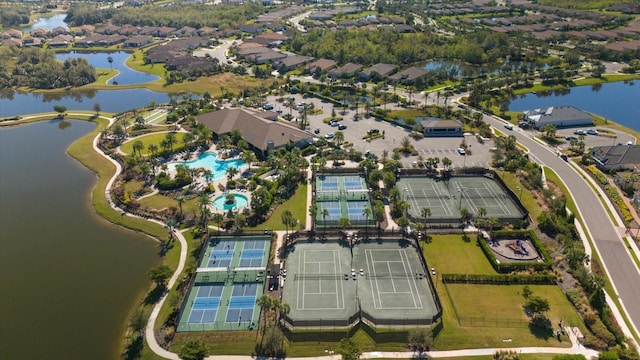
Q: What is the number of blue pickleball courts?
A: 8